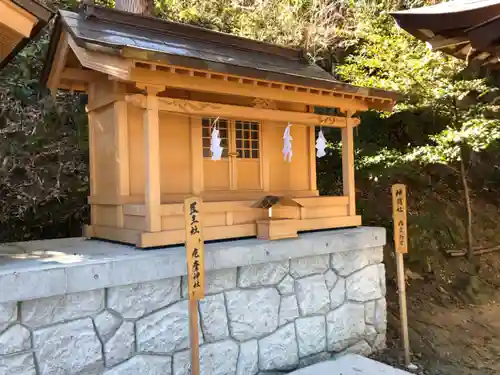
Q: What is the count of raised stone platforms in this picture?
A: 1